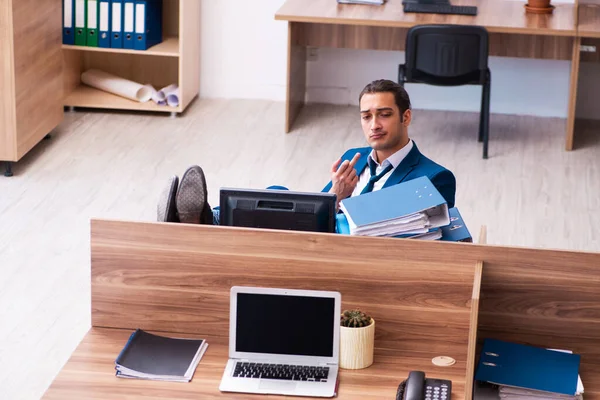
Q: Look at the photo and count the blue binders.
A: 8